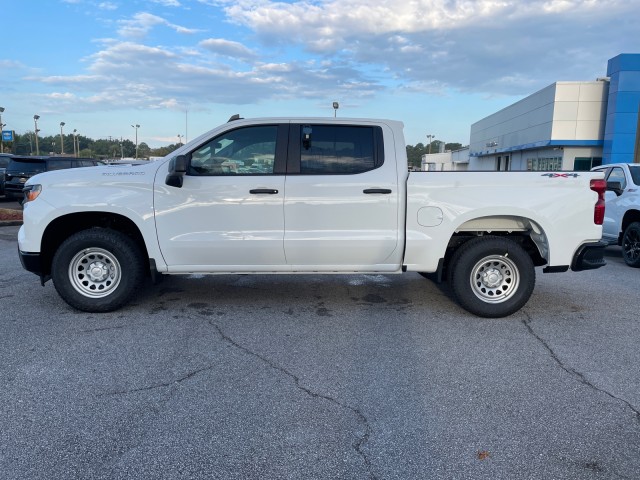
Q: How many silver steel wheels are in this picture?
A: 2